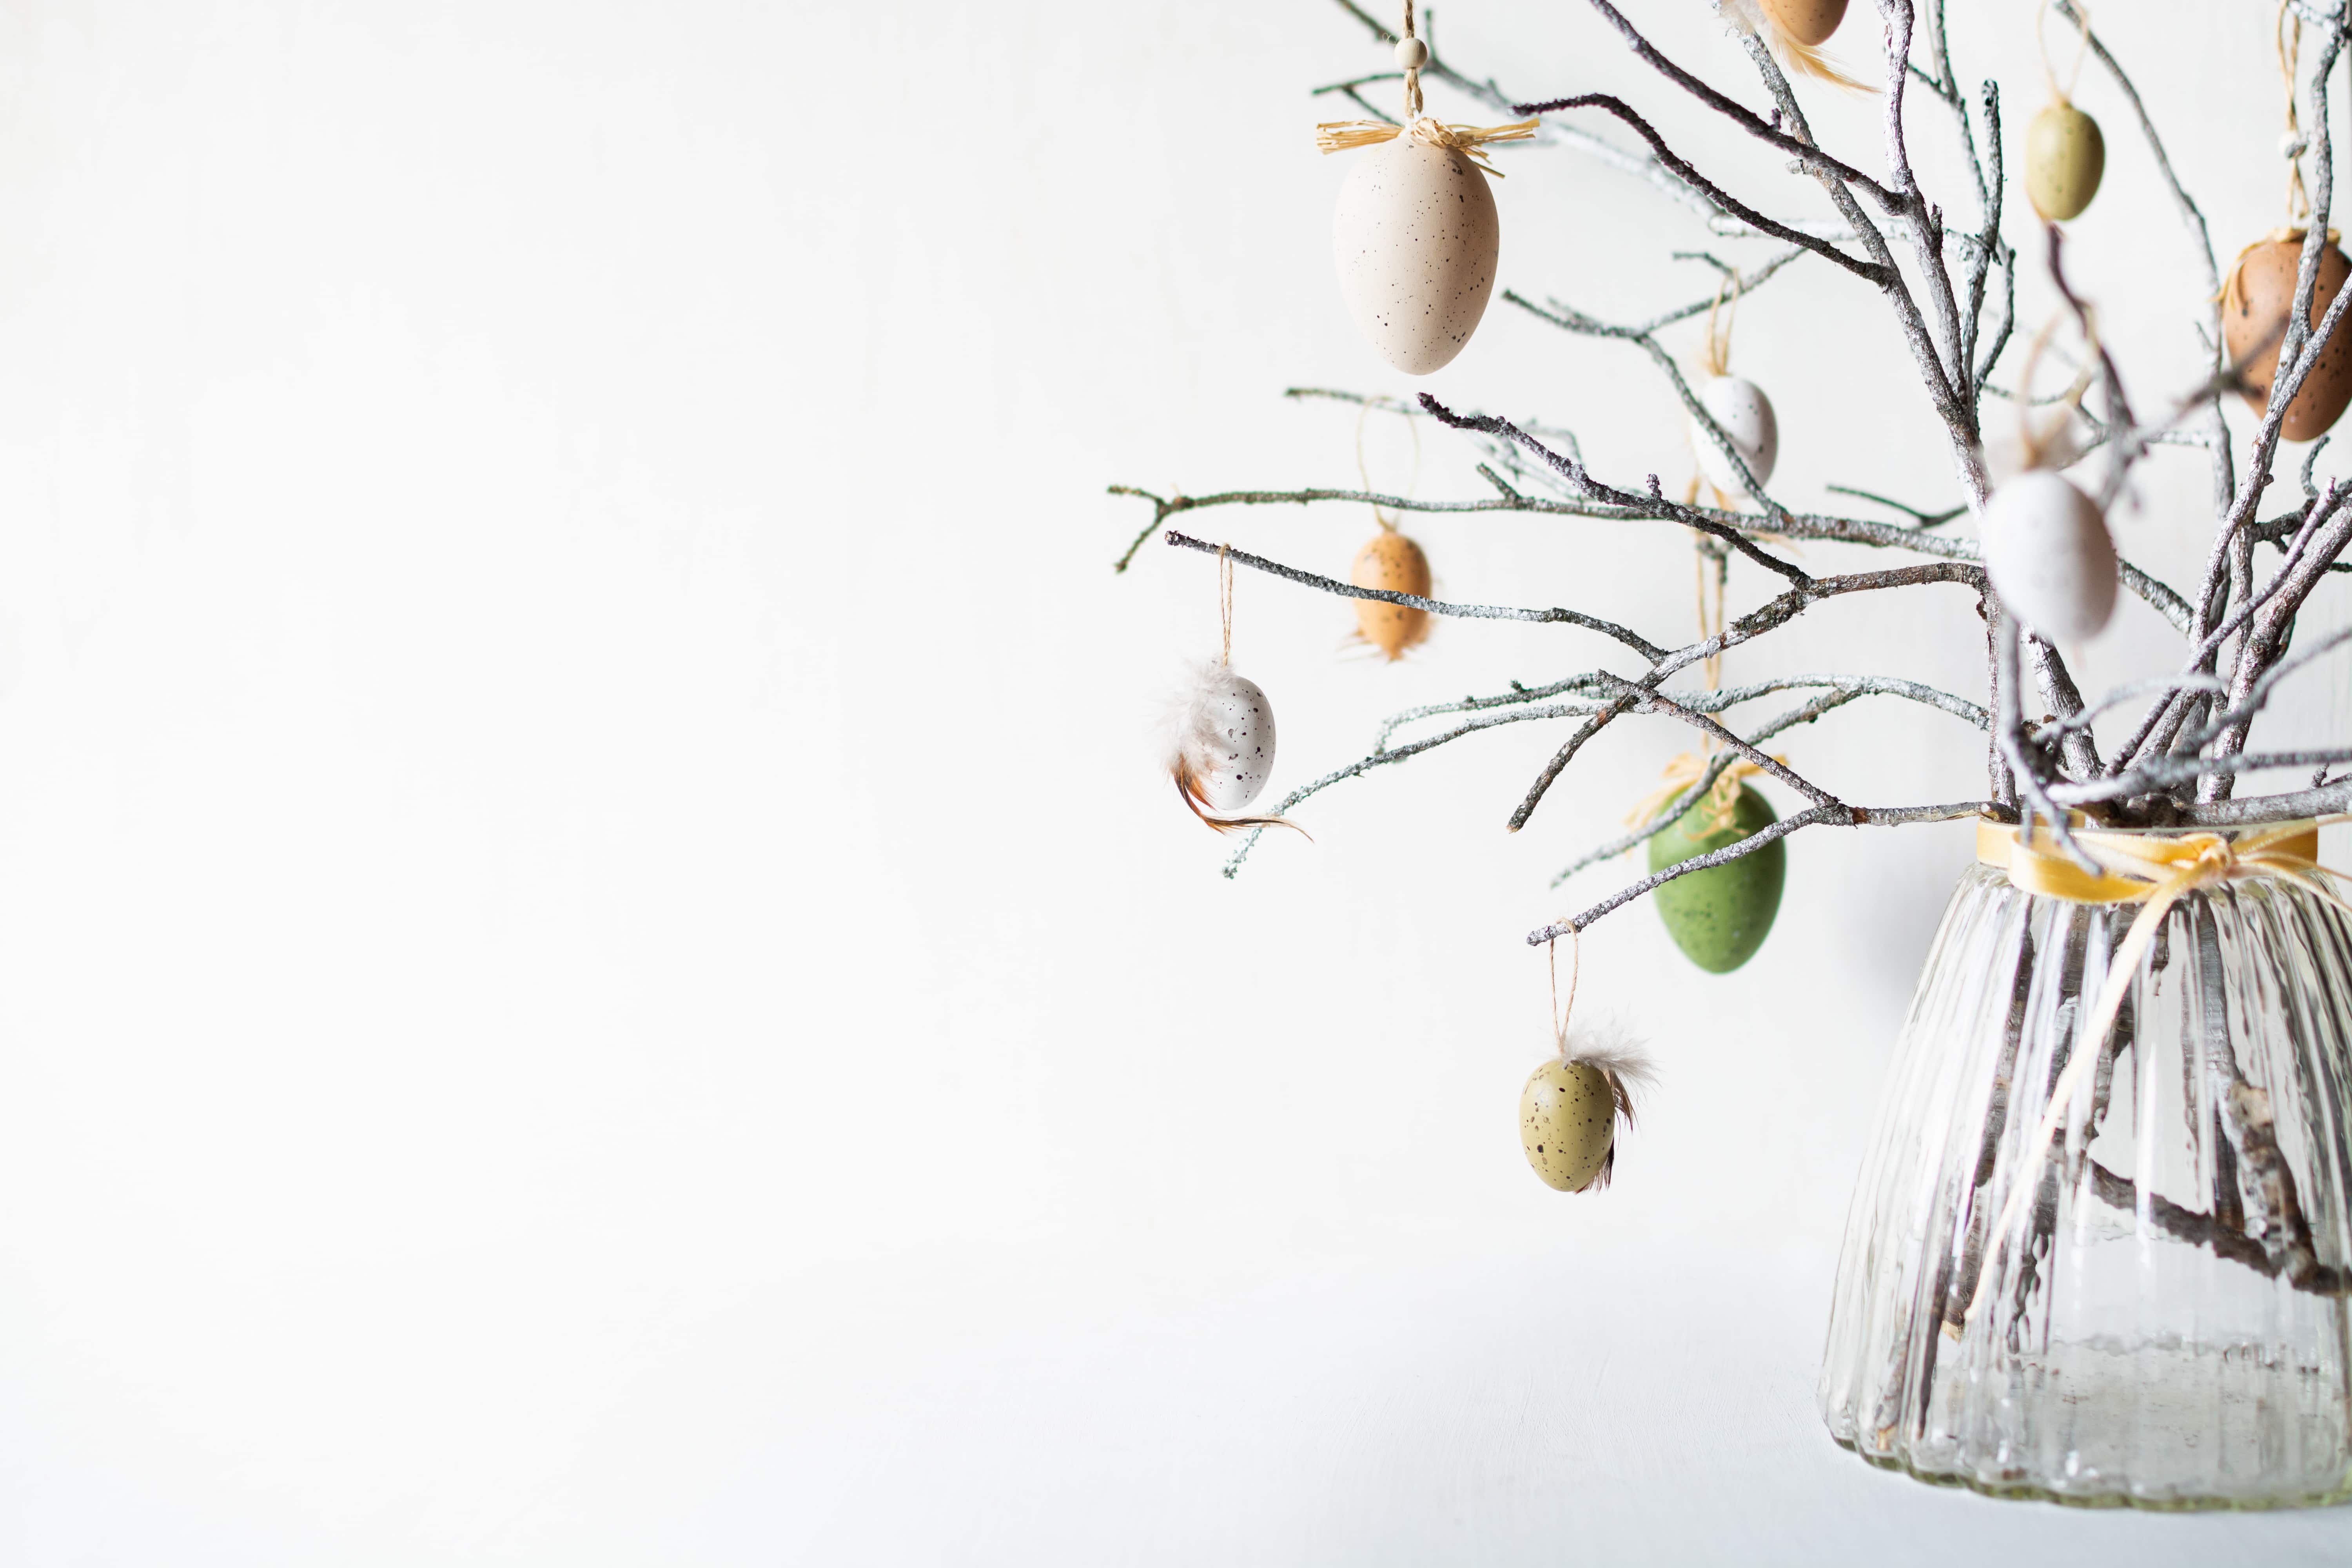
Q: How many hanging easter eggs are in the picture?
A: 10